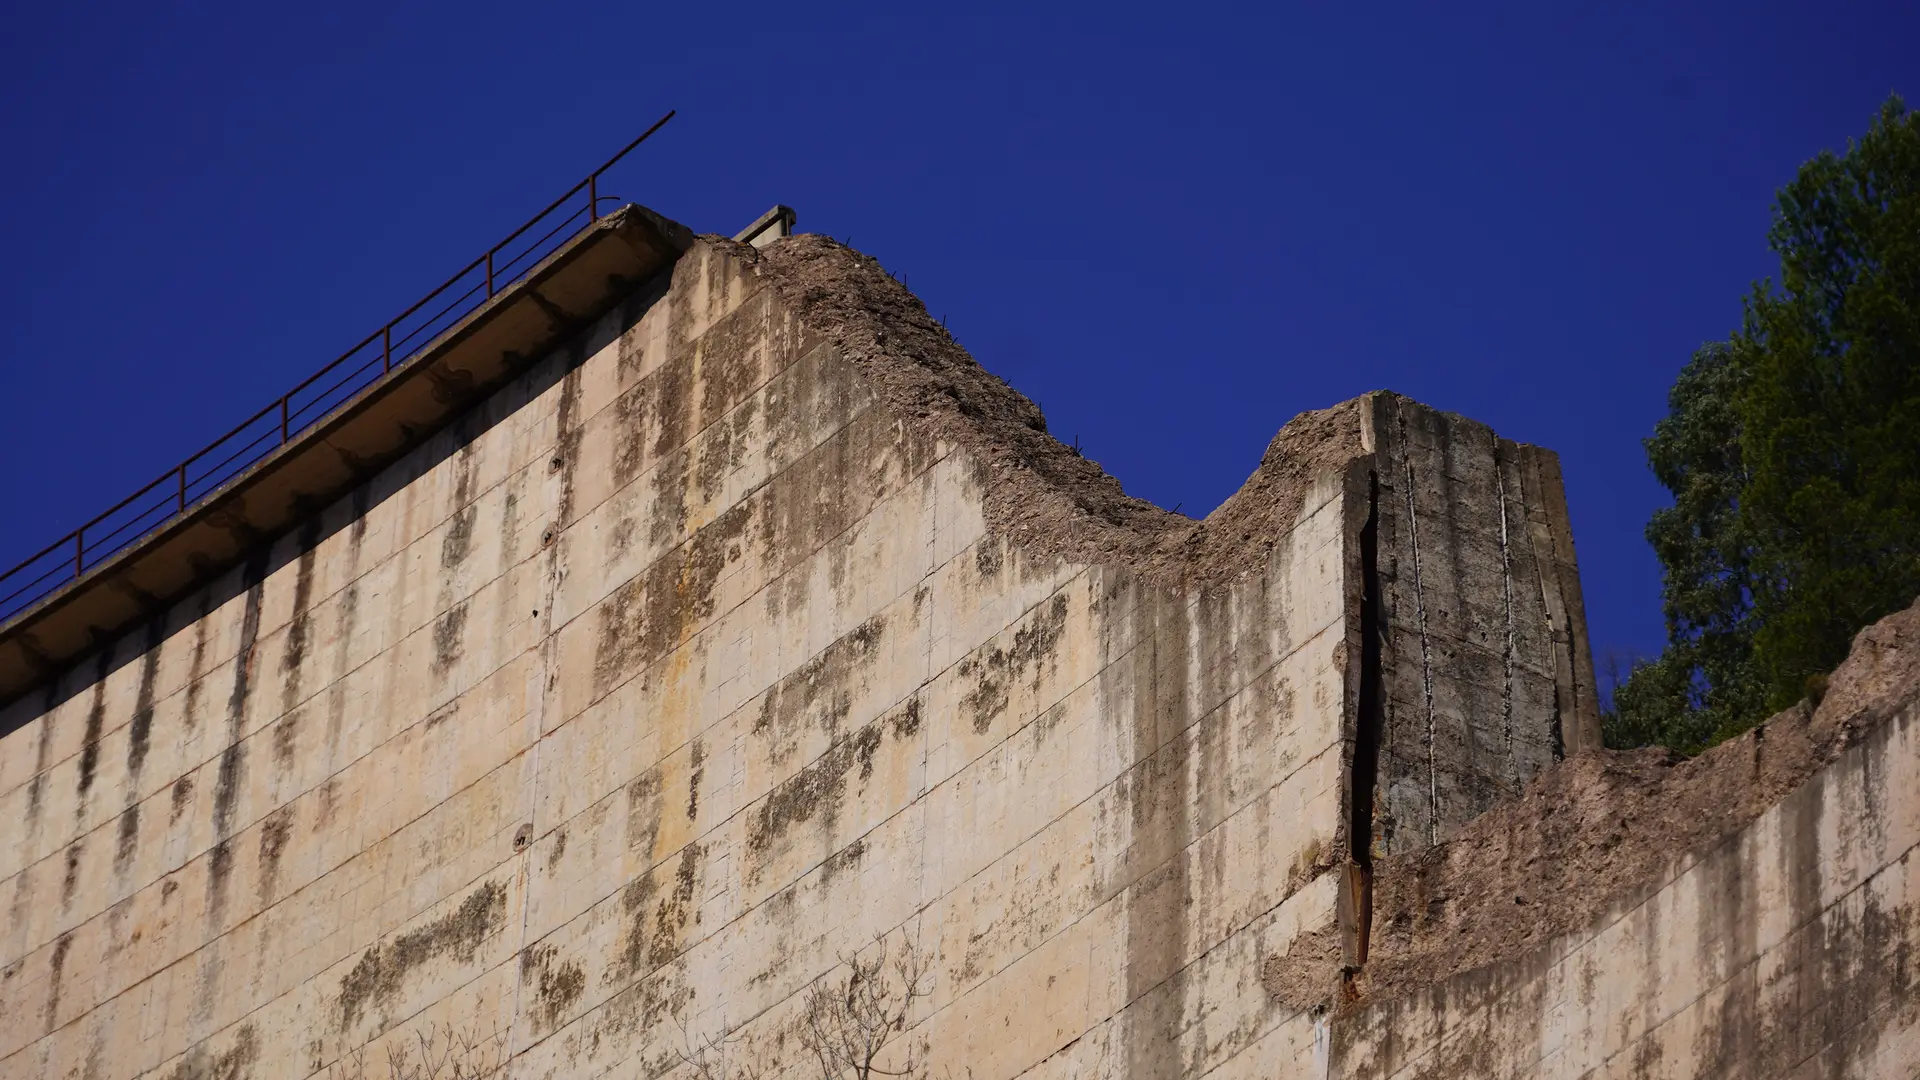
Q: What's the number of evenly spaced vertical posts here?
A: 6